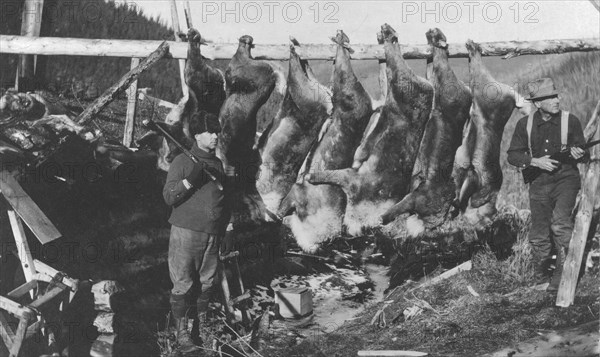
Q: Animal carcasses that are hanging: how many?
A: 7